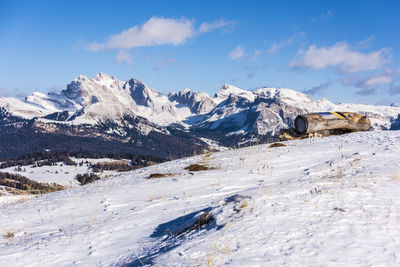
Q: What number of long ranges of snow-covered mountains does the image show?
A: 1